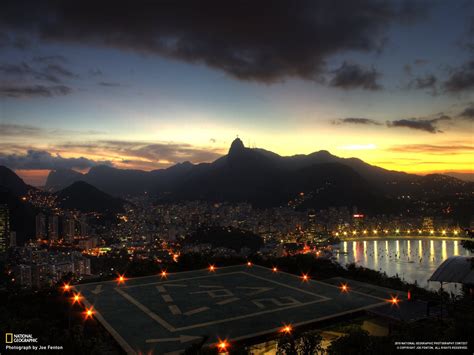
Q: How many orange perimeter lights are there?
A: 13